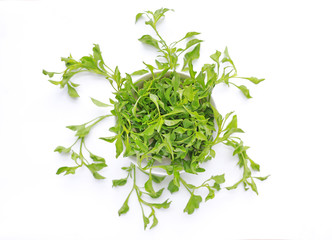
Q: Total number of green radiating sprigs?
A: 7